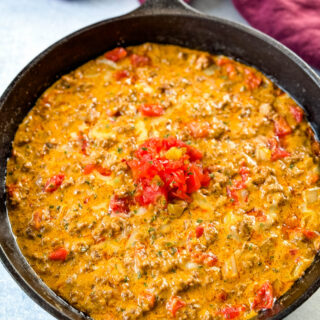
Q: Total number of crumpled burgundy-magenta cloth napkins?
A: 1